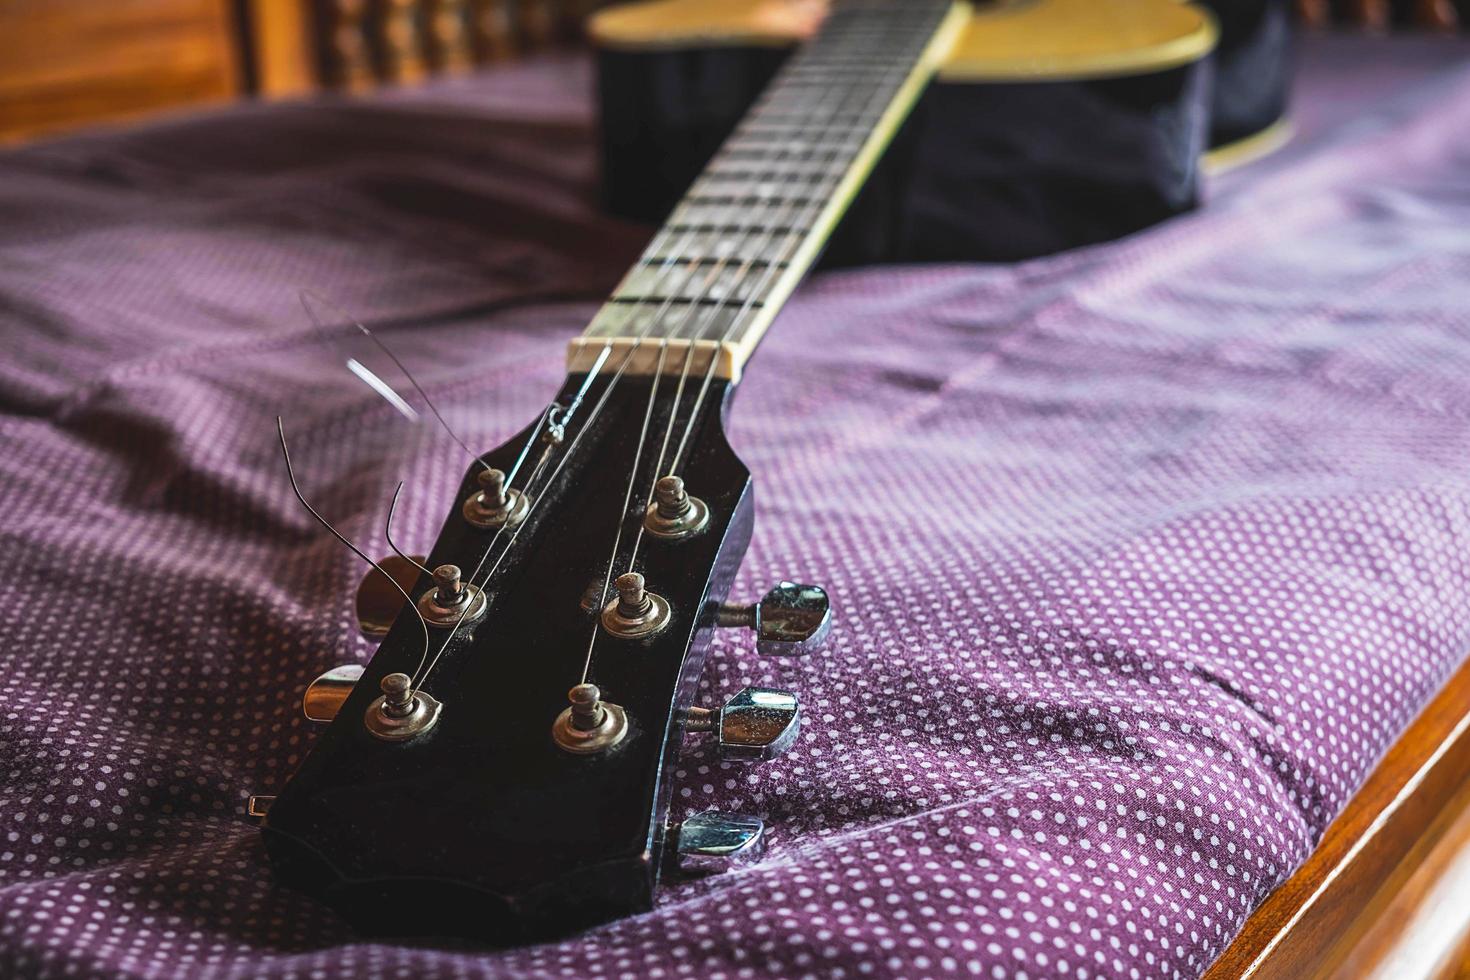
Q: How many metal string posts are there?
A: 6